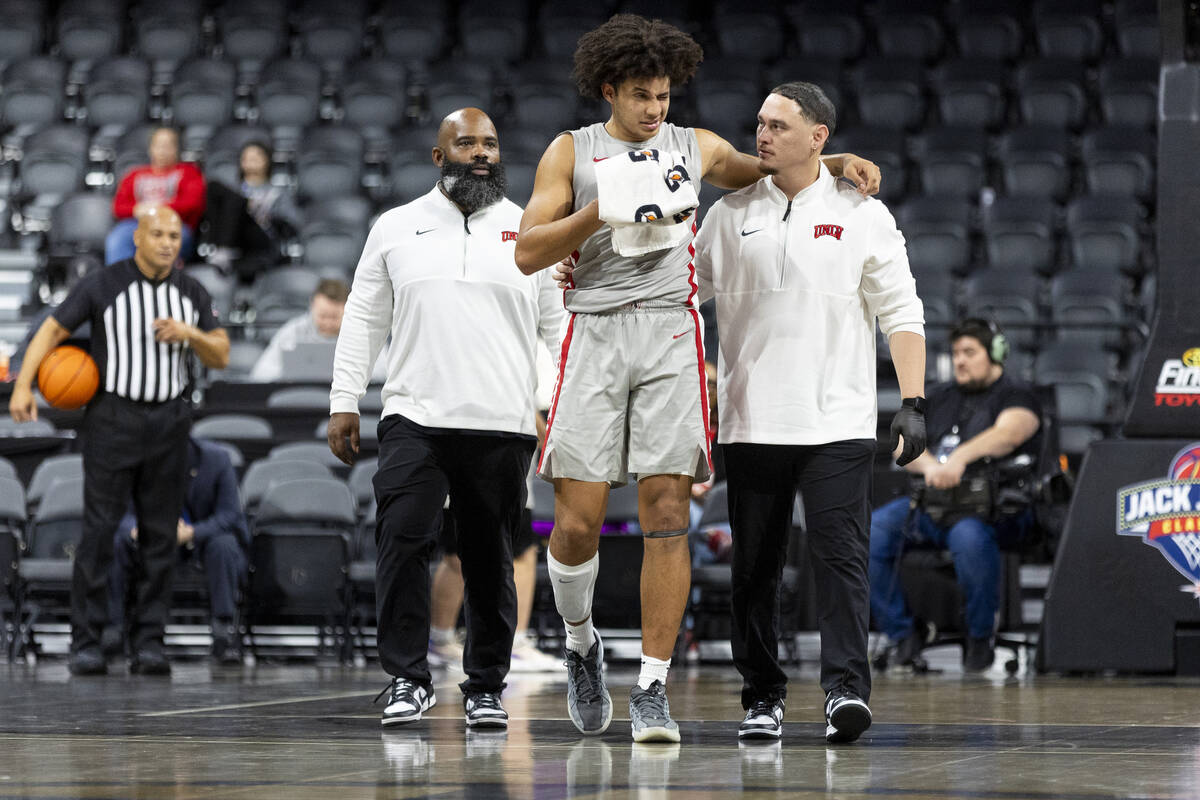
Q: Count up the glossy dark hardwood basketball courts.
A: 1